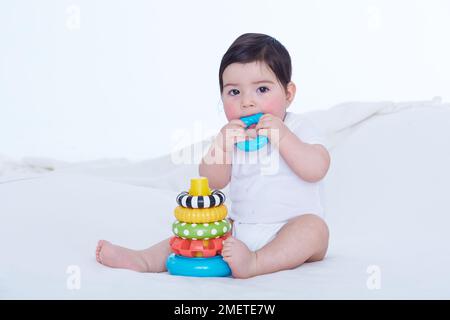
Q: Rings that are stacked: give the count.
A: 5